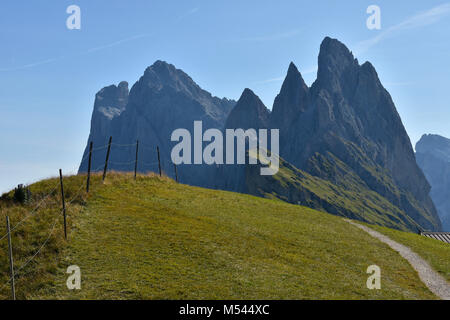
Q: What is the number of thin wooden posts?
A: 7